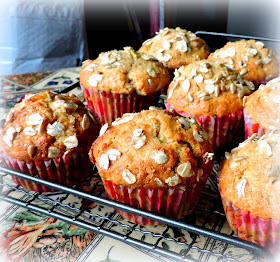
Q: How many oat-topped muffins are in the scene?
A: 8